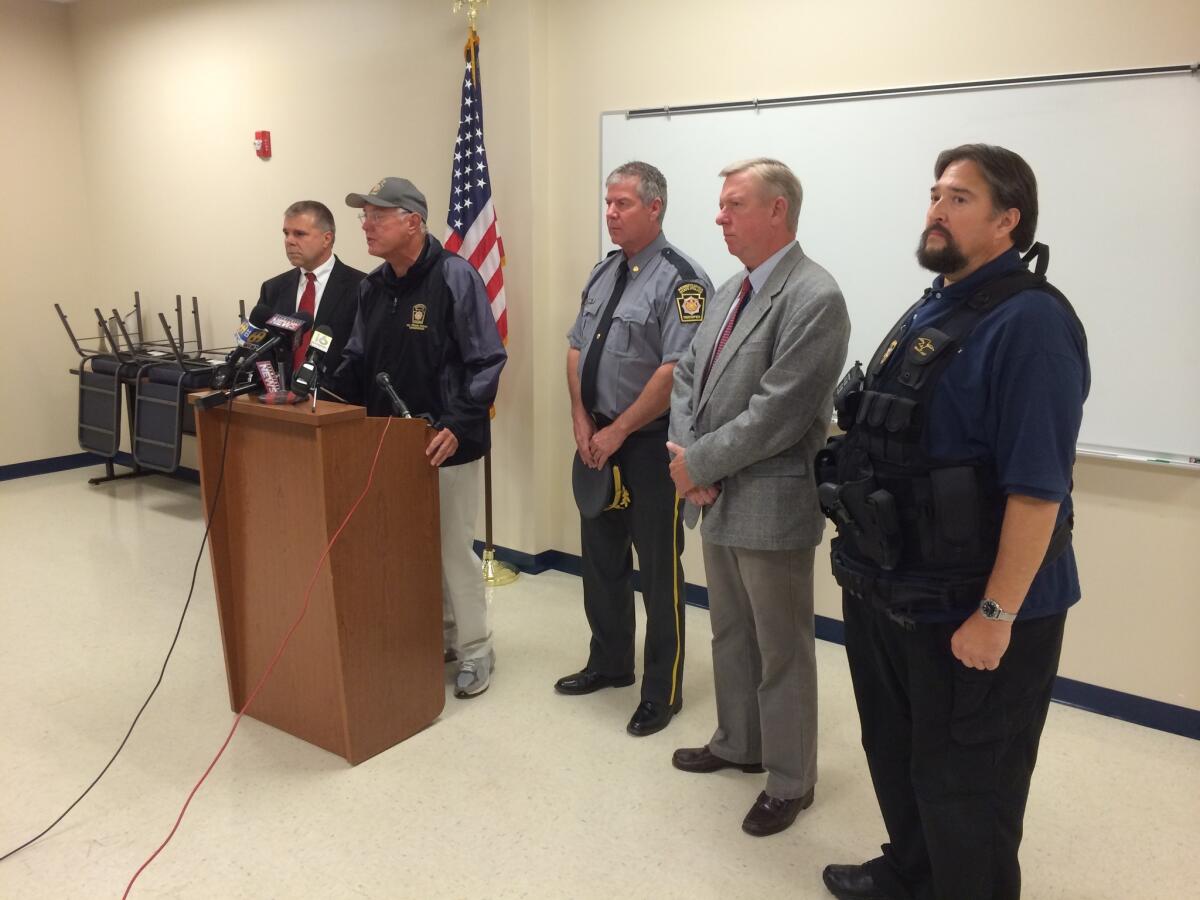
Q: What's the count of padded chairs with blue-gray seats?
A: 2